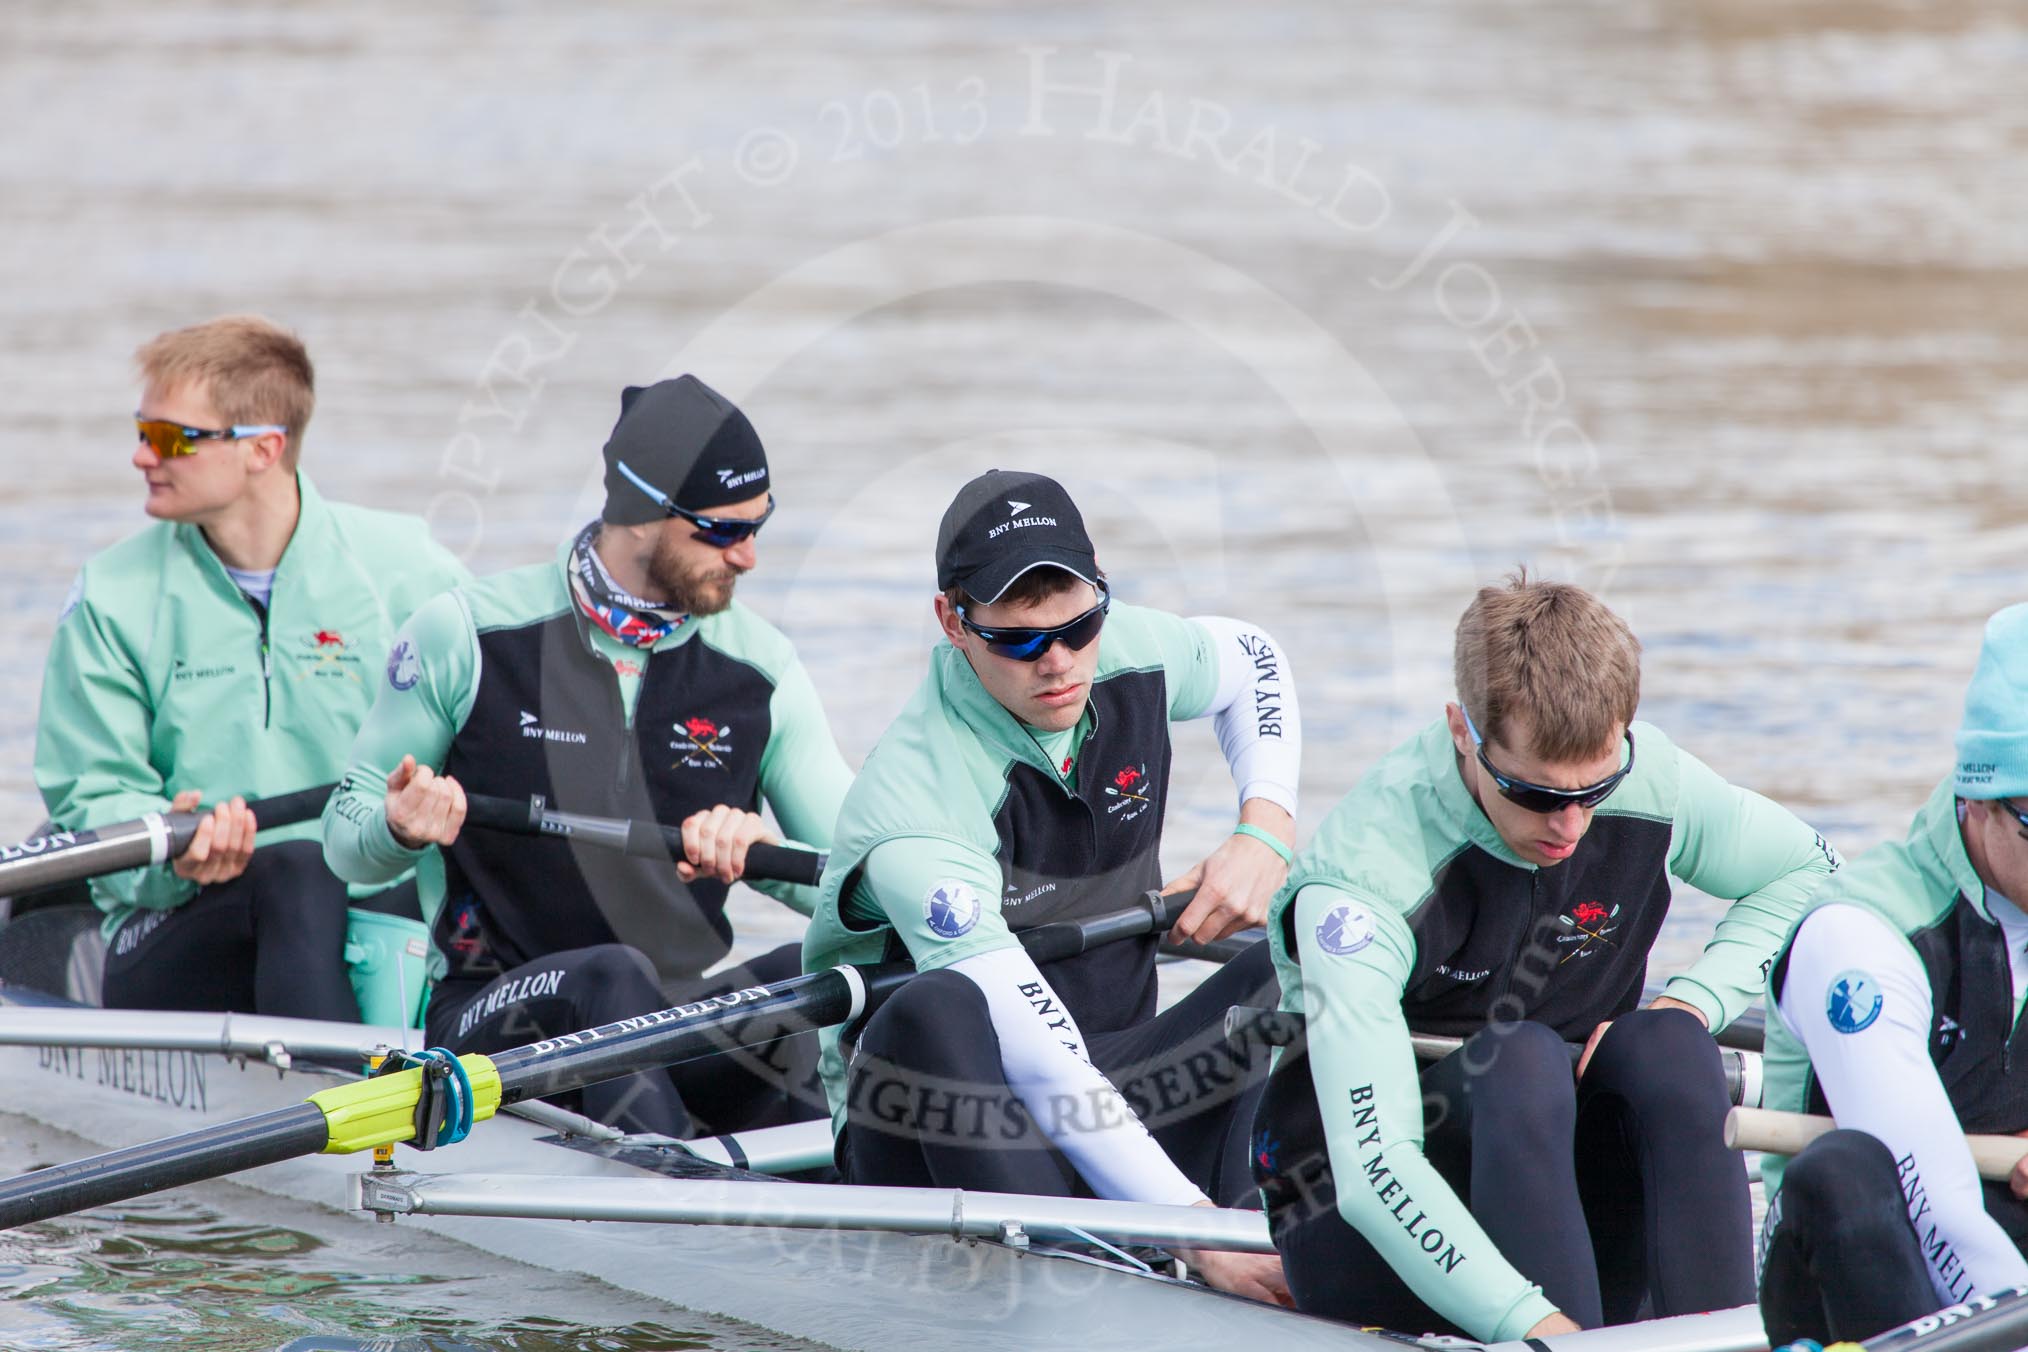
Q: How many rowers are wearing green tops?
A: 5